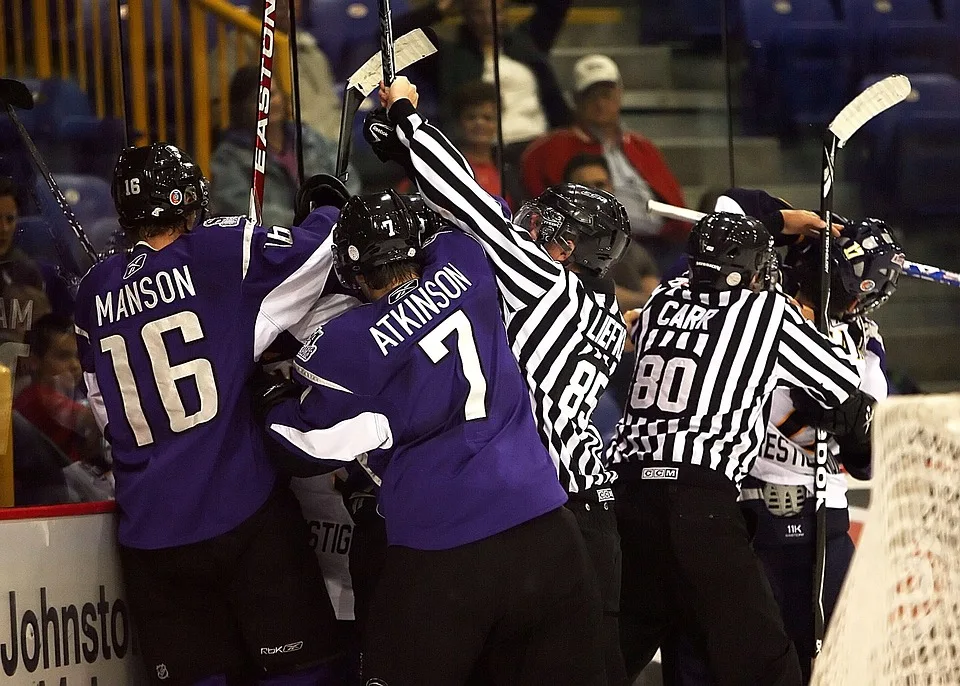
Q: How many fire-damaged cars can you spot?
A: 0